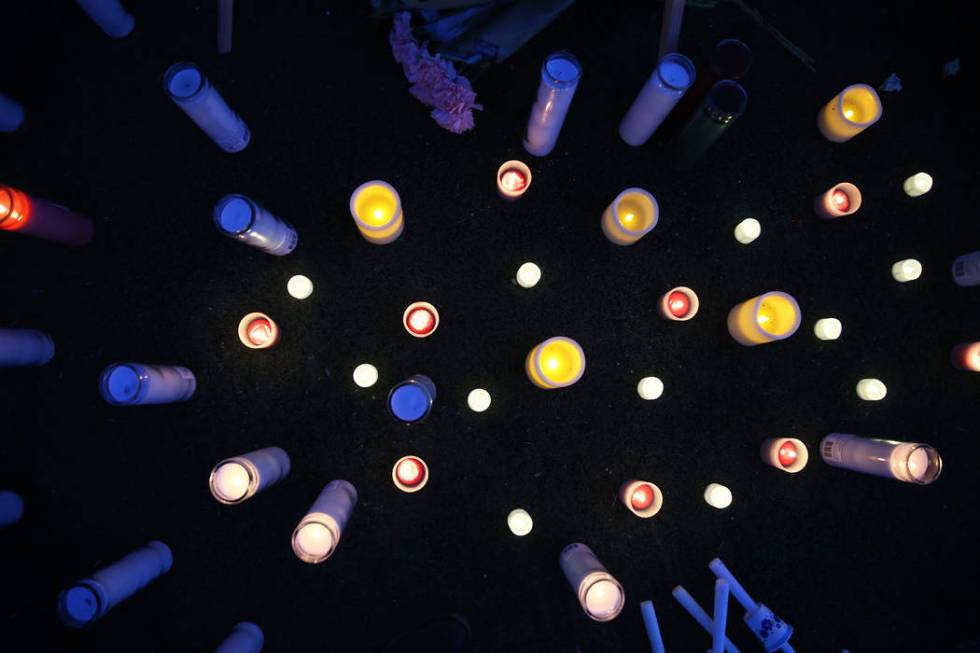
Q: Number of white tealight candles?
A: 12